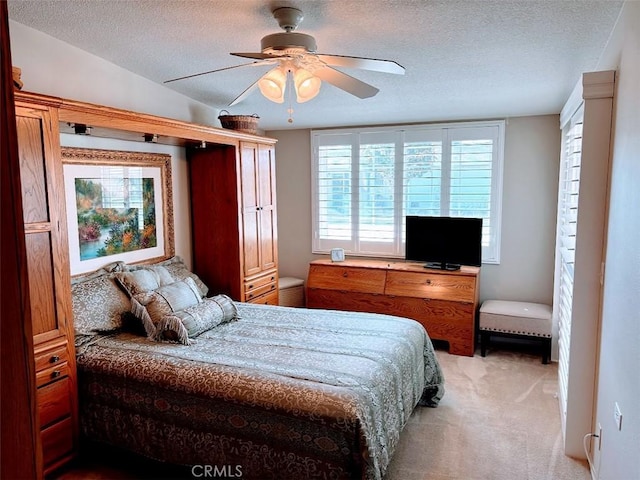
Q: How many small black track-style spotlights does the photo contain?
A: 3